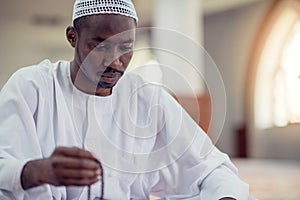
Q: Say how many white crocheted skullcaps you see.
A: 1